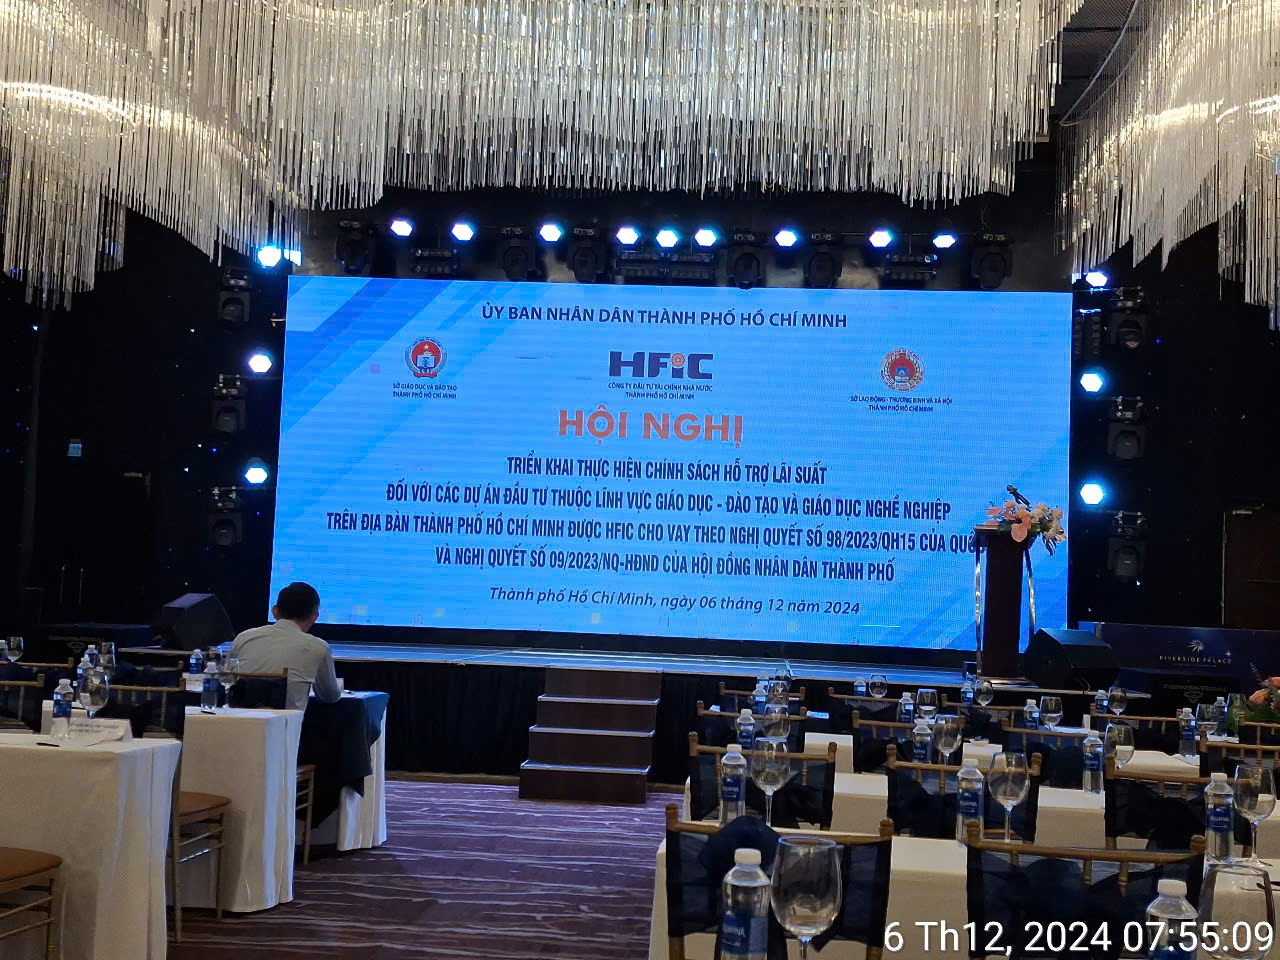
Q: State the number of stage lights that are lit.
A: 15